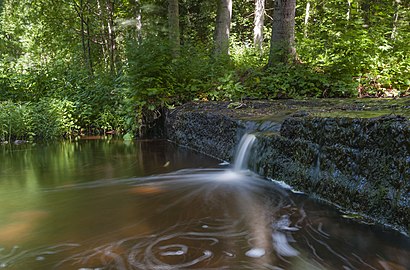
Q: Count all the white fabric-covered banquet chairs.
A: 0